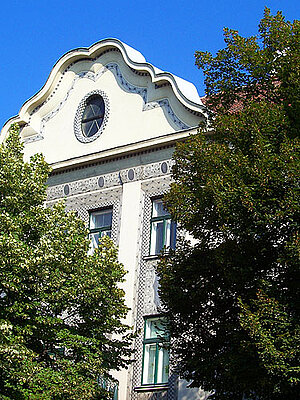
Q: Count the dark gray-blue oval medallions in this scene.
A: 4